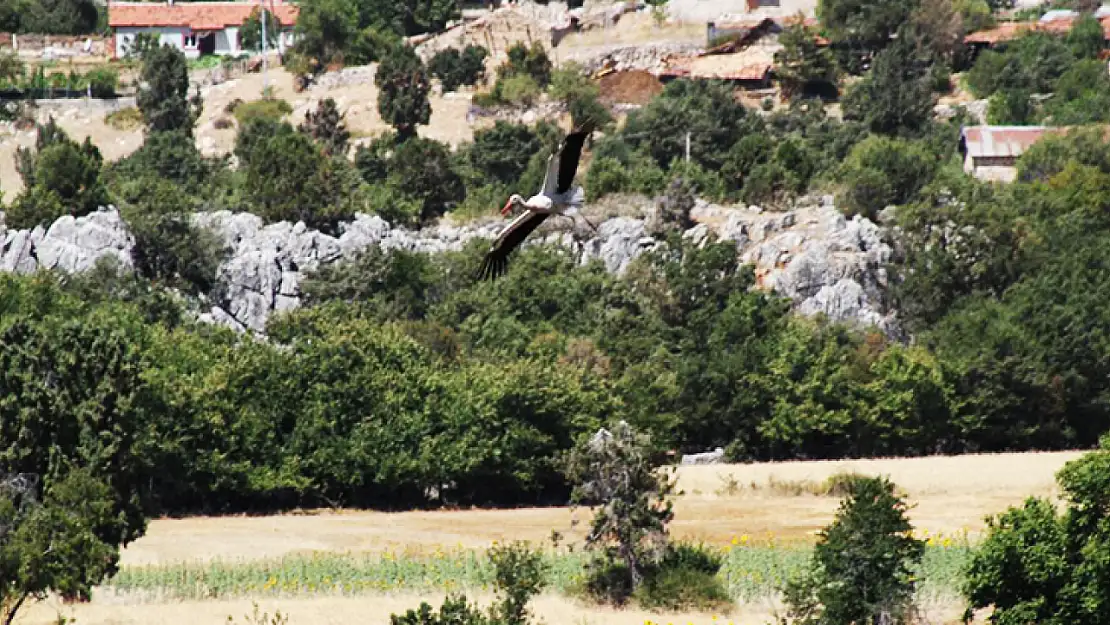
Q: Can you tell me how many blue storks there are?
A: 0